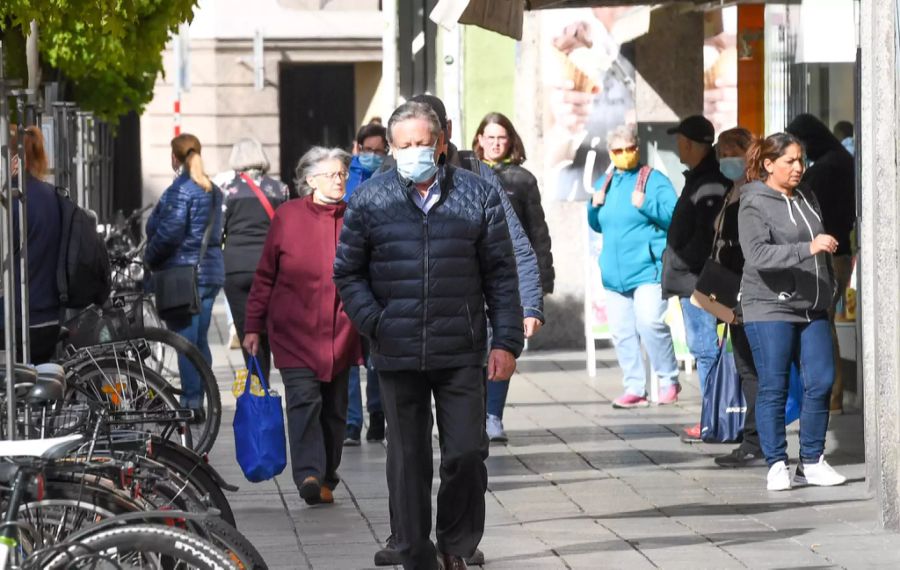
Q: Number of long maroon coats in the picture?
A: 1